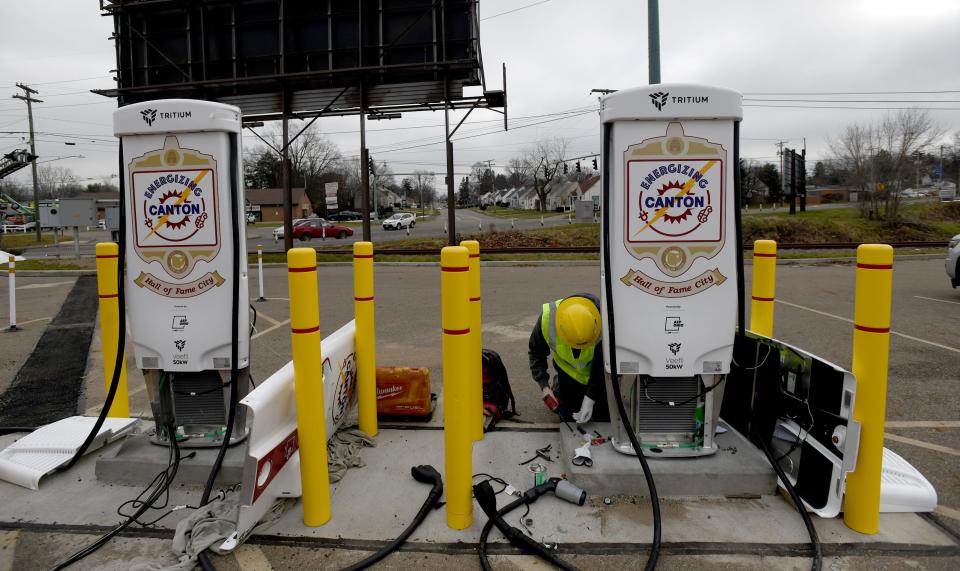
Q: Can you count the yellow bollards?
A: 7